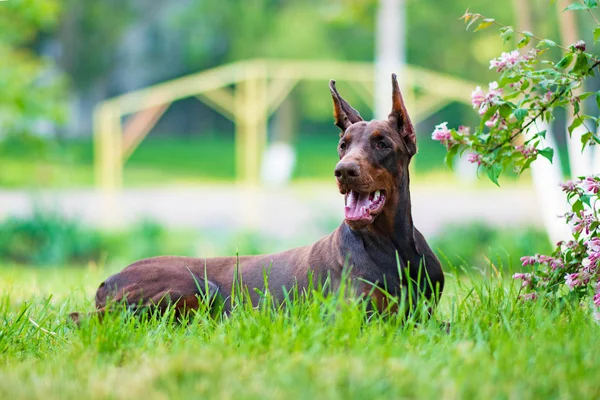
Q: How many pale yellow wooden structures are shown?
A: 1